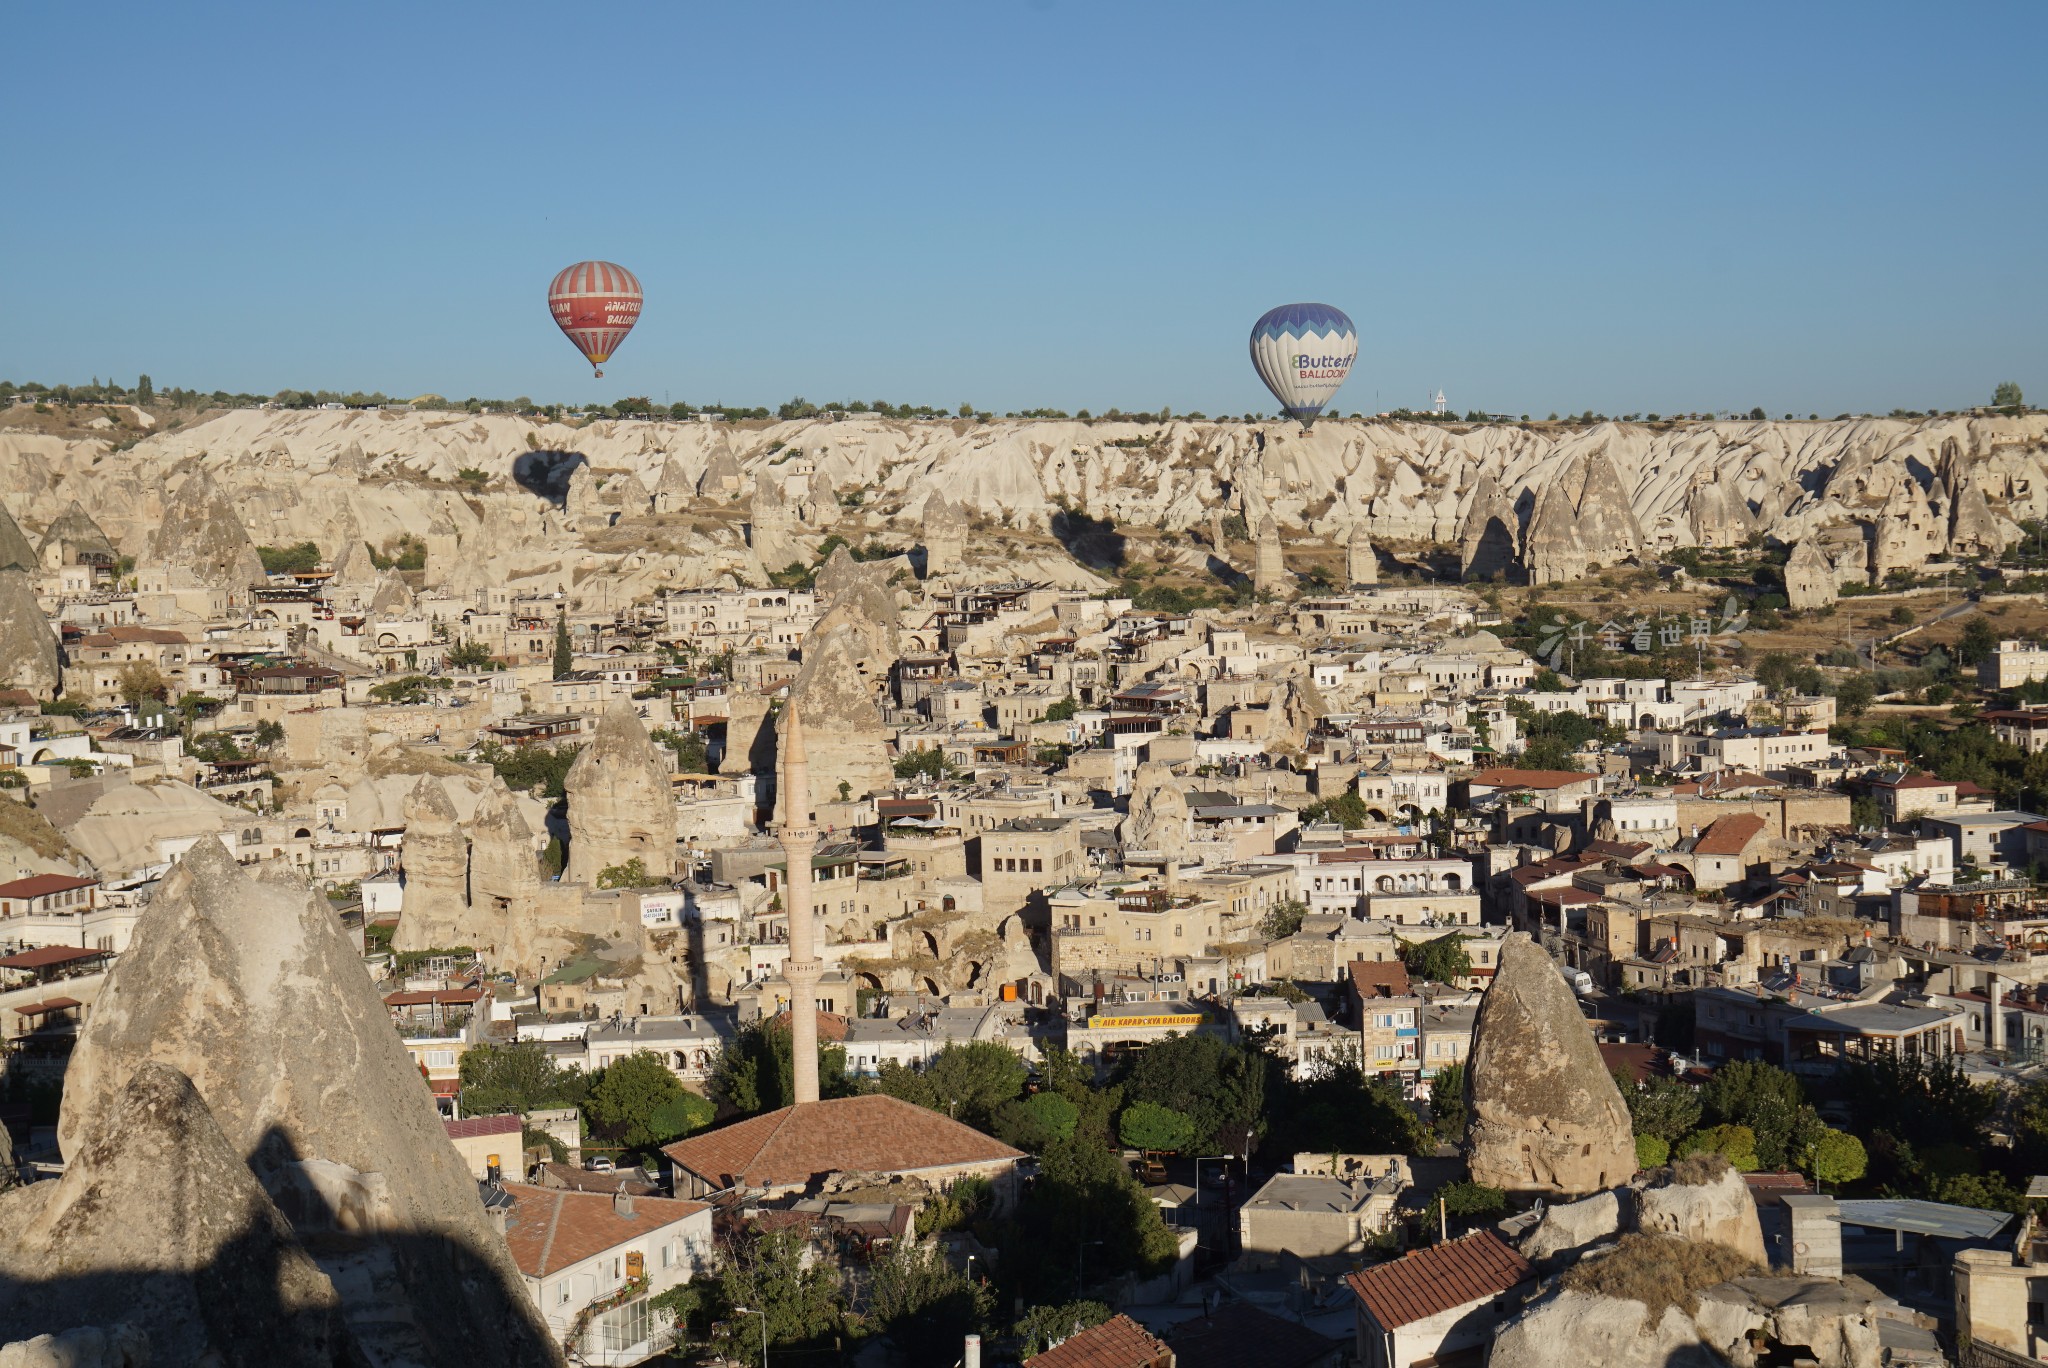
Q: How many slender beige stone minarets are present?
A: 1